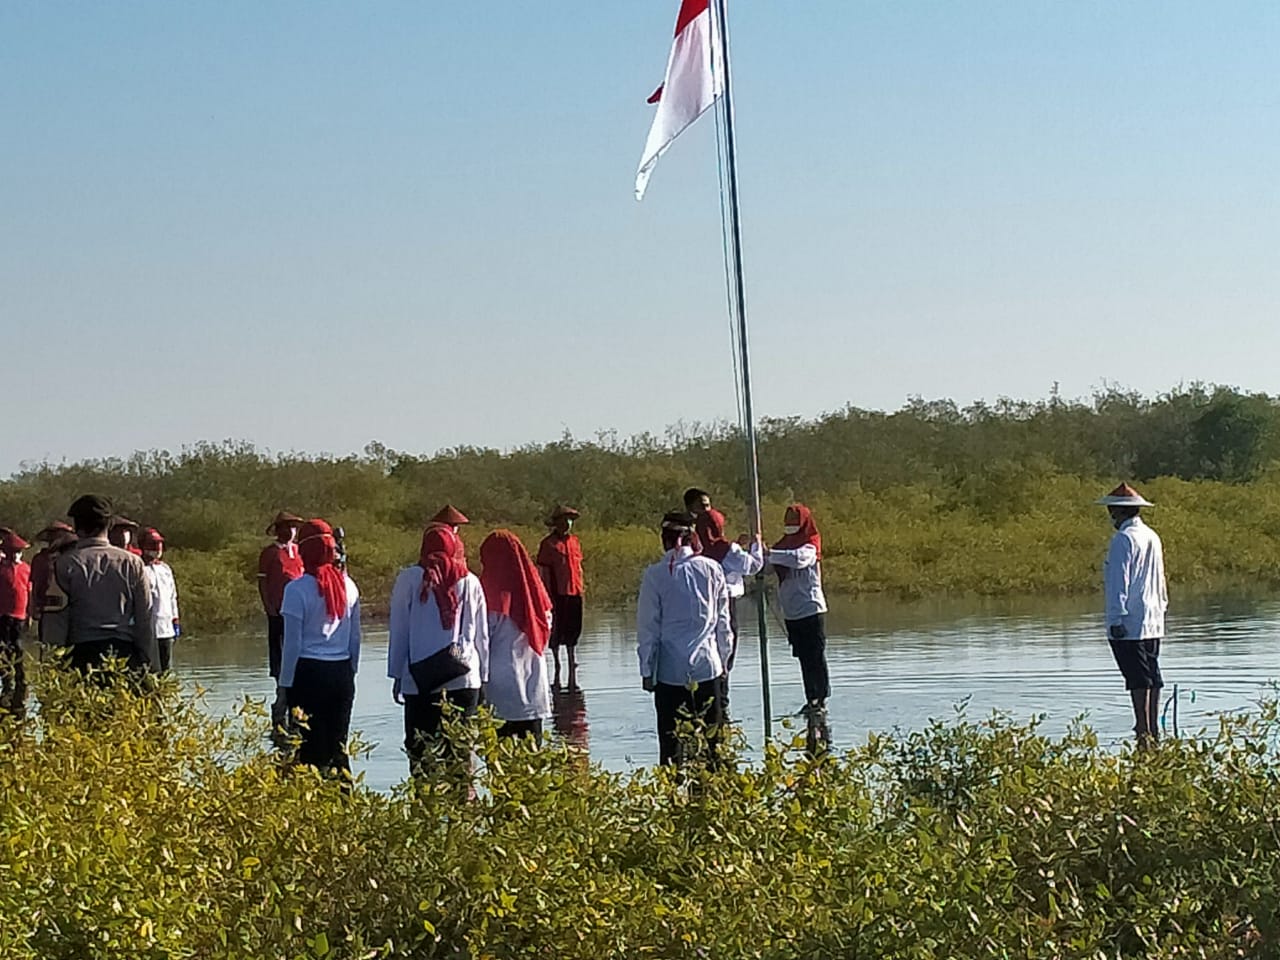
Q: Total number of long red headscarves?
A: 5